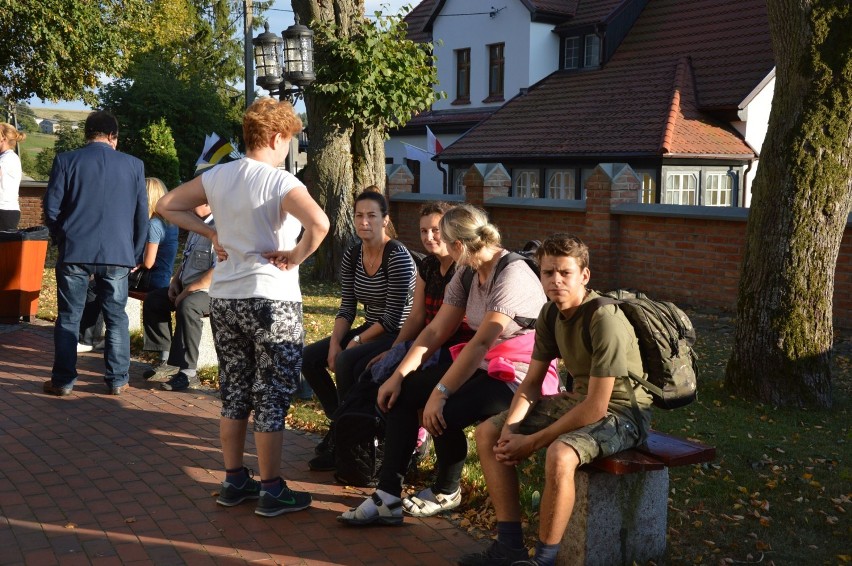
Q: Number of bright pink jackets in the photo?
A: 1